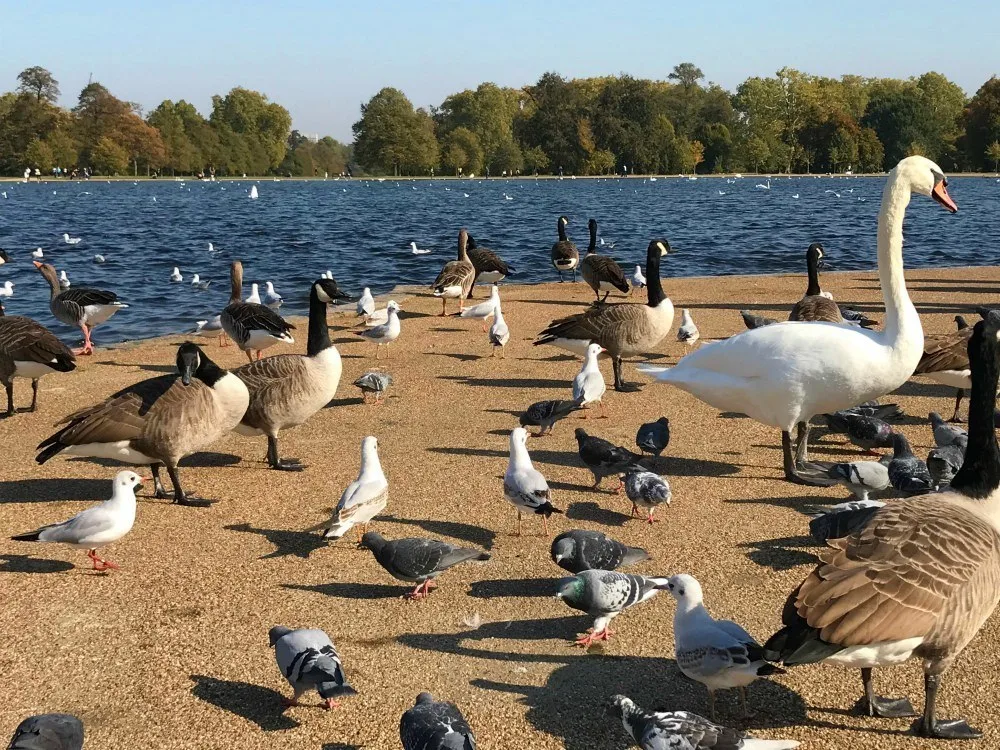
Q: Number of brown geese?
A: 13